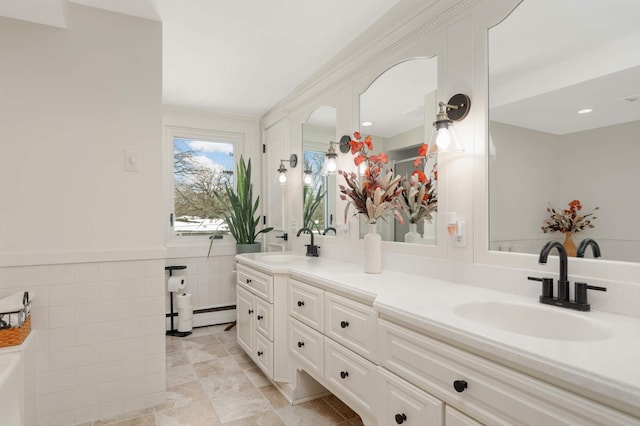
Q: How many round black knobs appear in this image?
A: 10